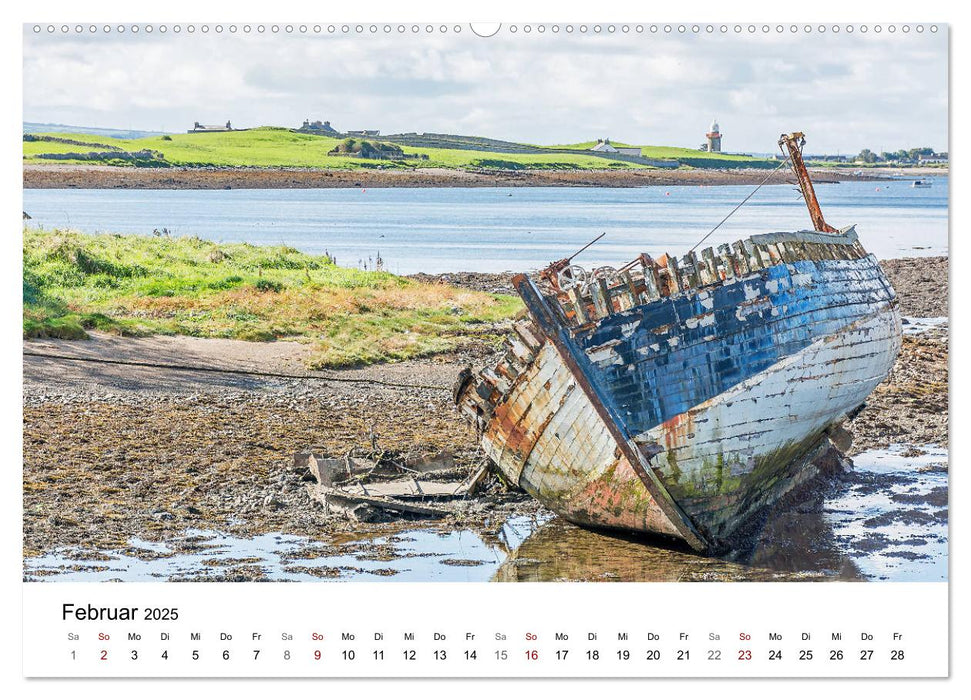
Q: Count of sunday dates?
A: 4